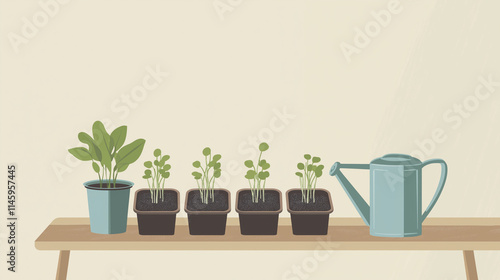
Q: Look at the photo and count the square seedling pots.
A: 4